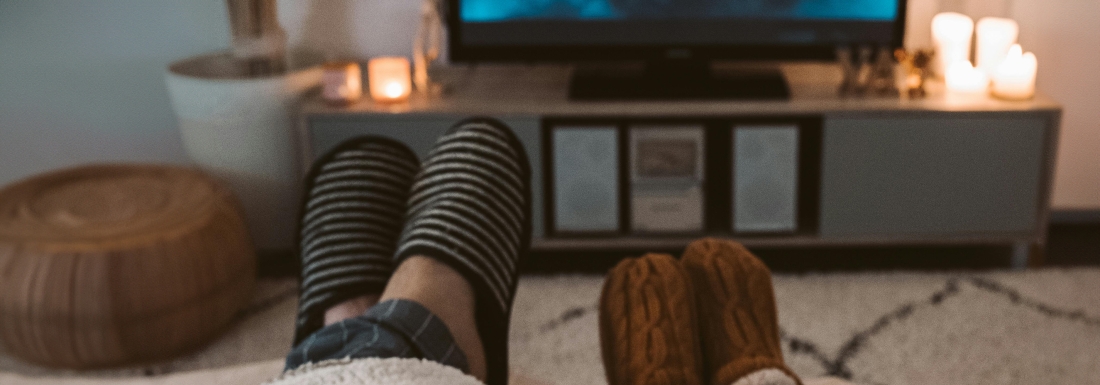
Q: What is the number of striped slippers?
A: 2